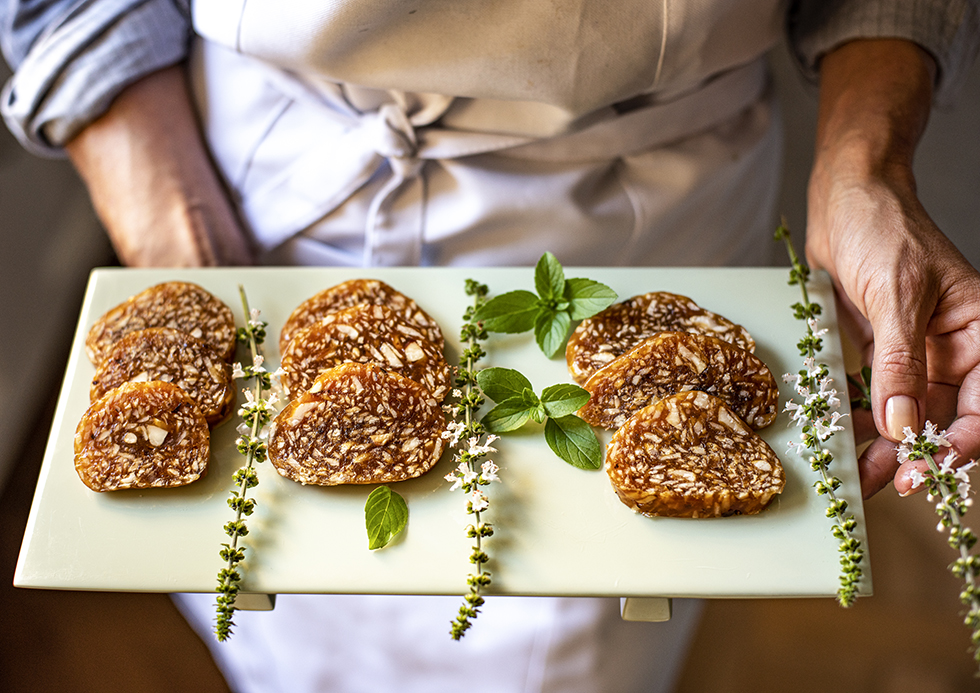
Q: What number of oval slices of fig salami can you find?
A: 9